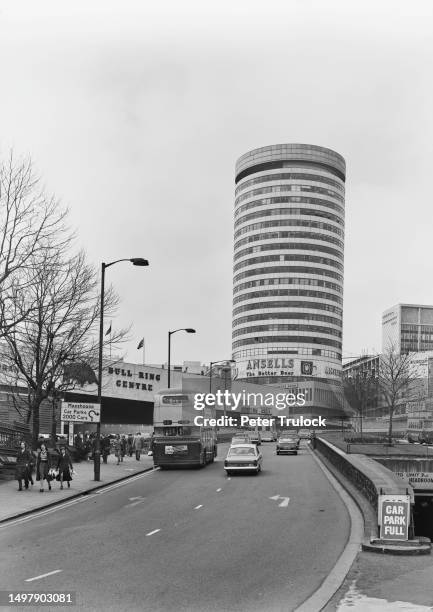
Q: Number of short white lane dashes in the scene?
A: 5